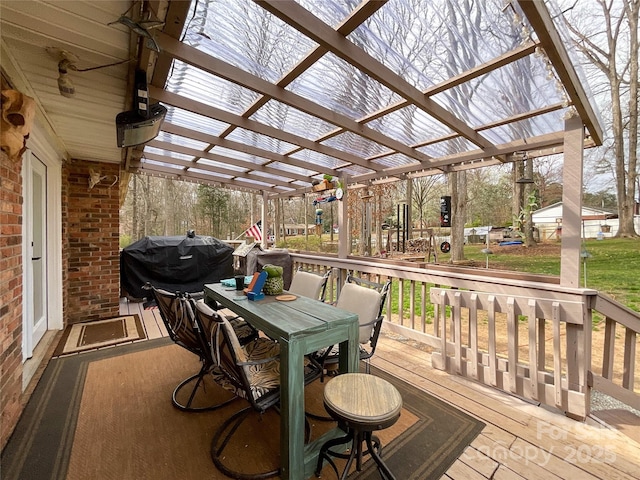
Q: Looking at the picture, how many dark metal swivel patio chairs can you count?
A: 4